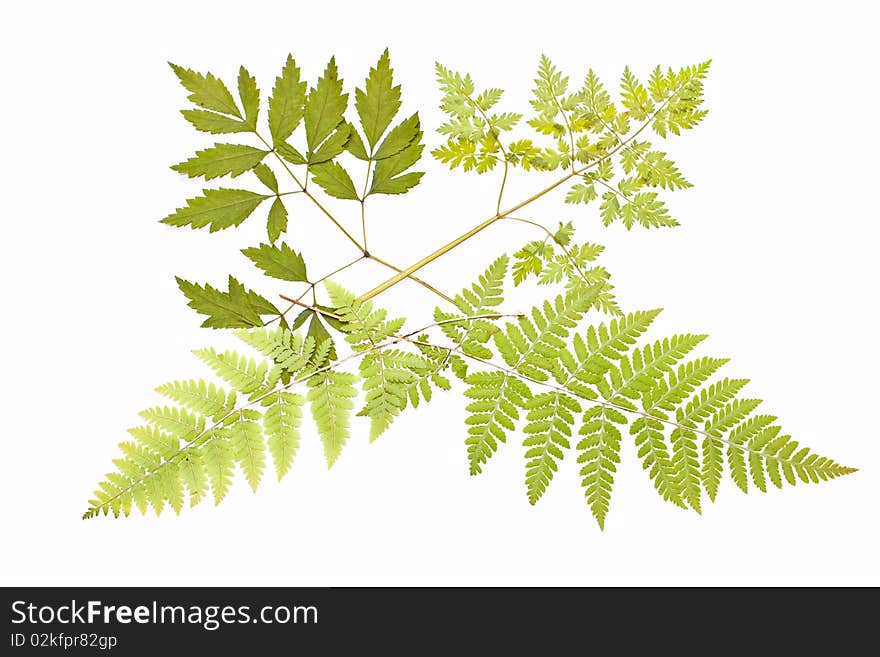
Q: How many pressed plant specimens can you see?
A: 4